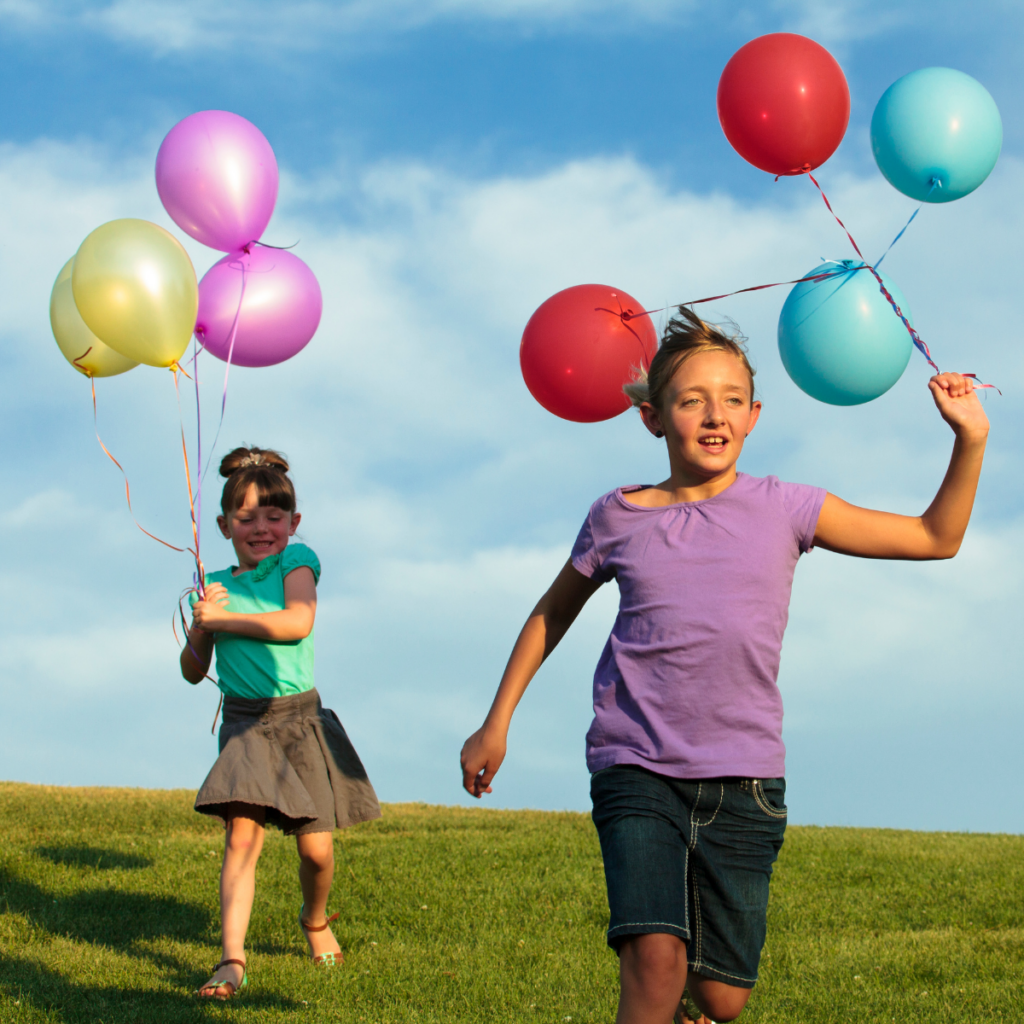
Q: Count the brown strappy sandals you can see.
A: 2